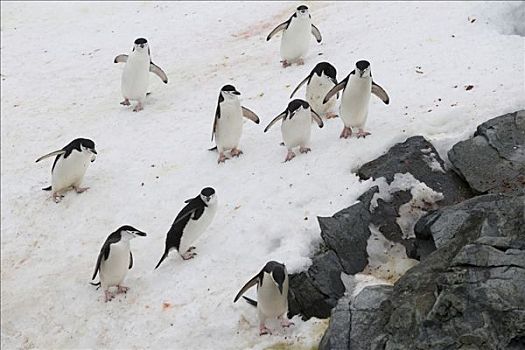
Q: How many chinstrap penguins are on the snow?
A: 10